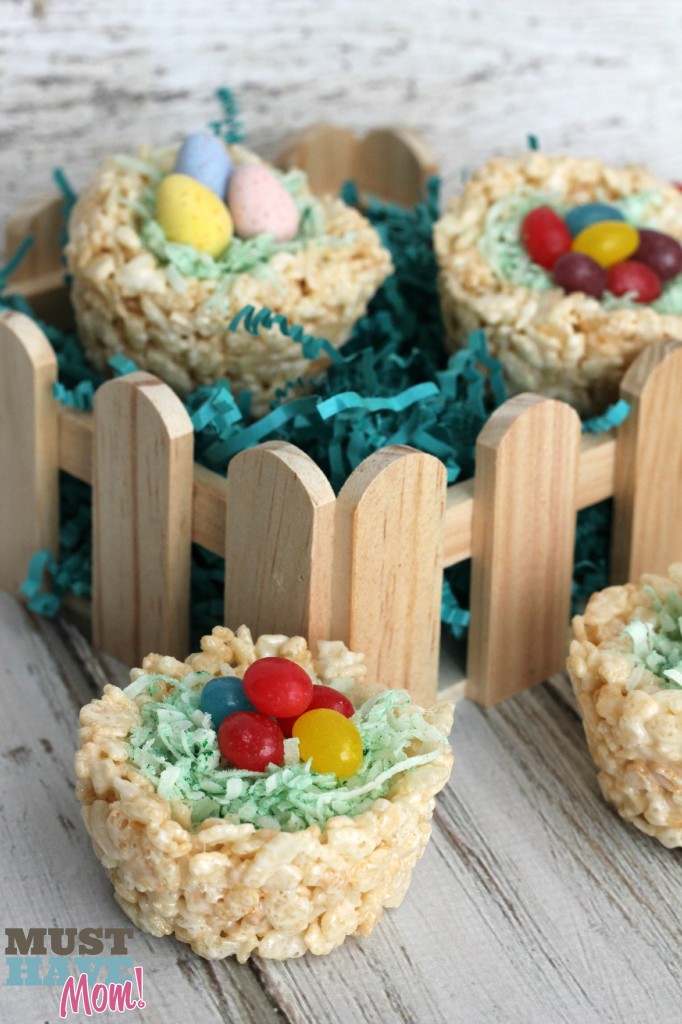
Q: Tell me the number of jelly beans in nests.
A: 11